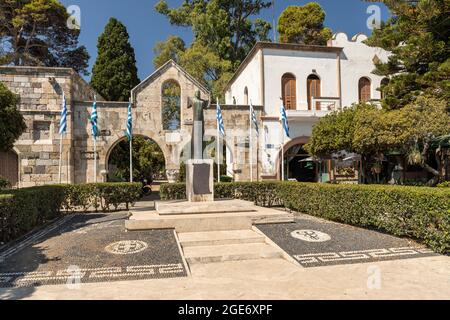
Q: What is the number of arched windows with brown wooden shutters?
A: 3